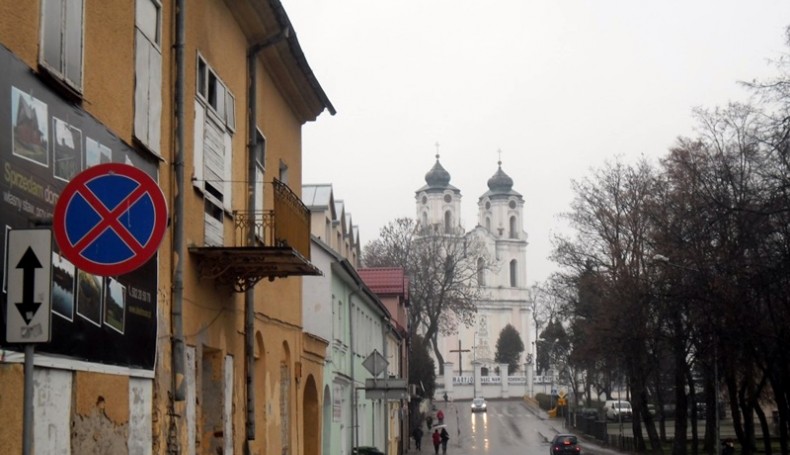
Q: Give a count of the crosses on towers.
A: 2